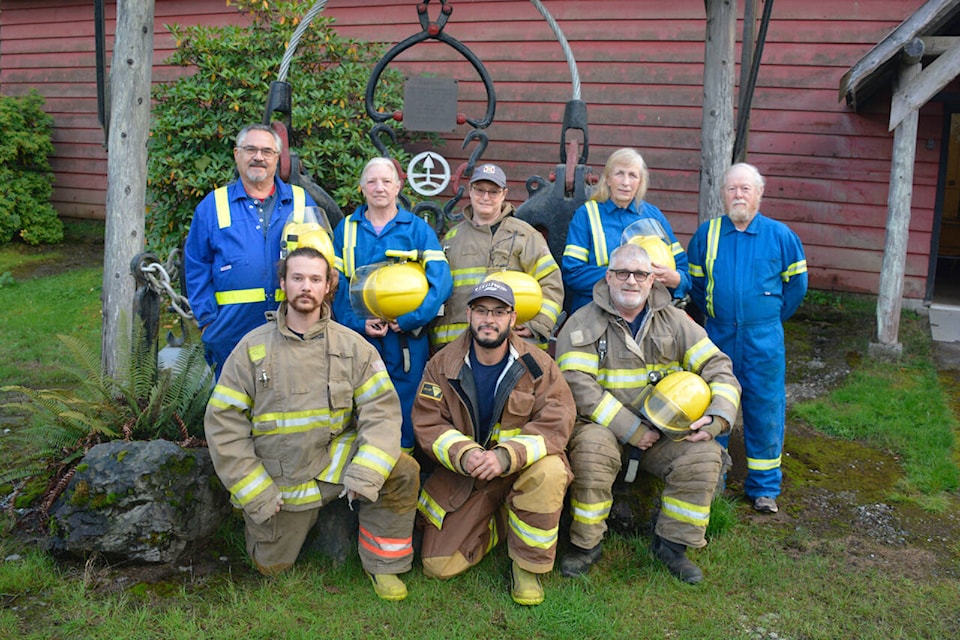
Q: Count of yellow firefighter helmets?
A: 5